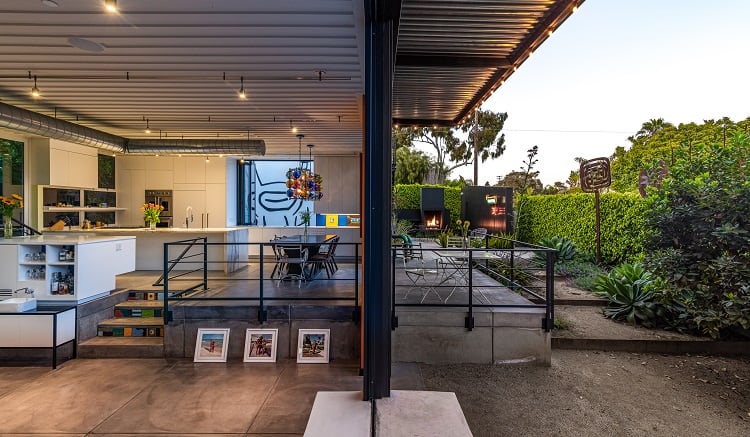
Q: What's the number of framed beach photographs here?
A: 3